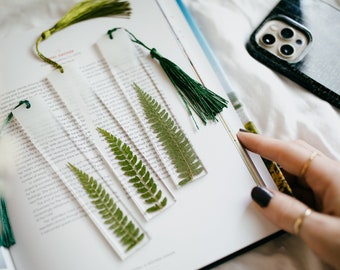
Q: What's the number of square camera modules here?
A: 1